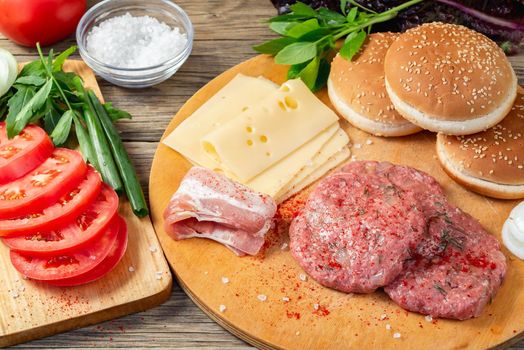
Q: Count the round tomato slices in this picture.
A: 6